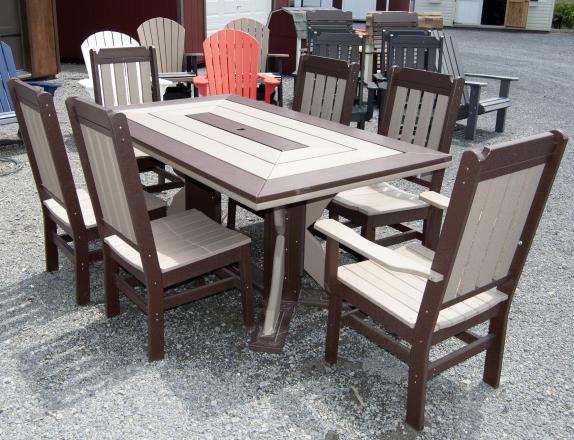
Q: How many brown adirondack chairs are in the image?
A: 2